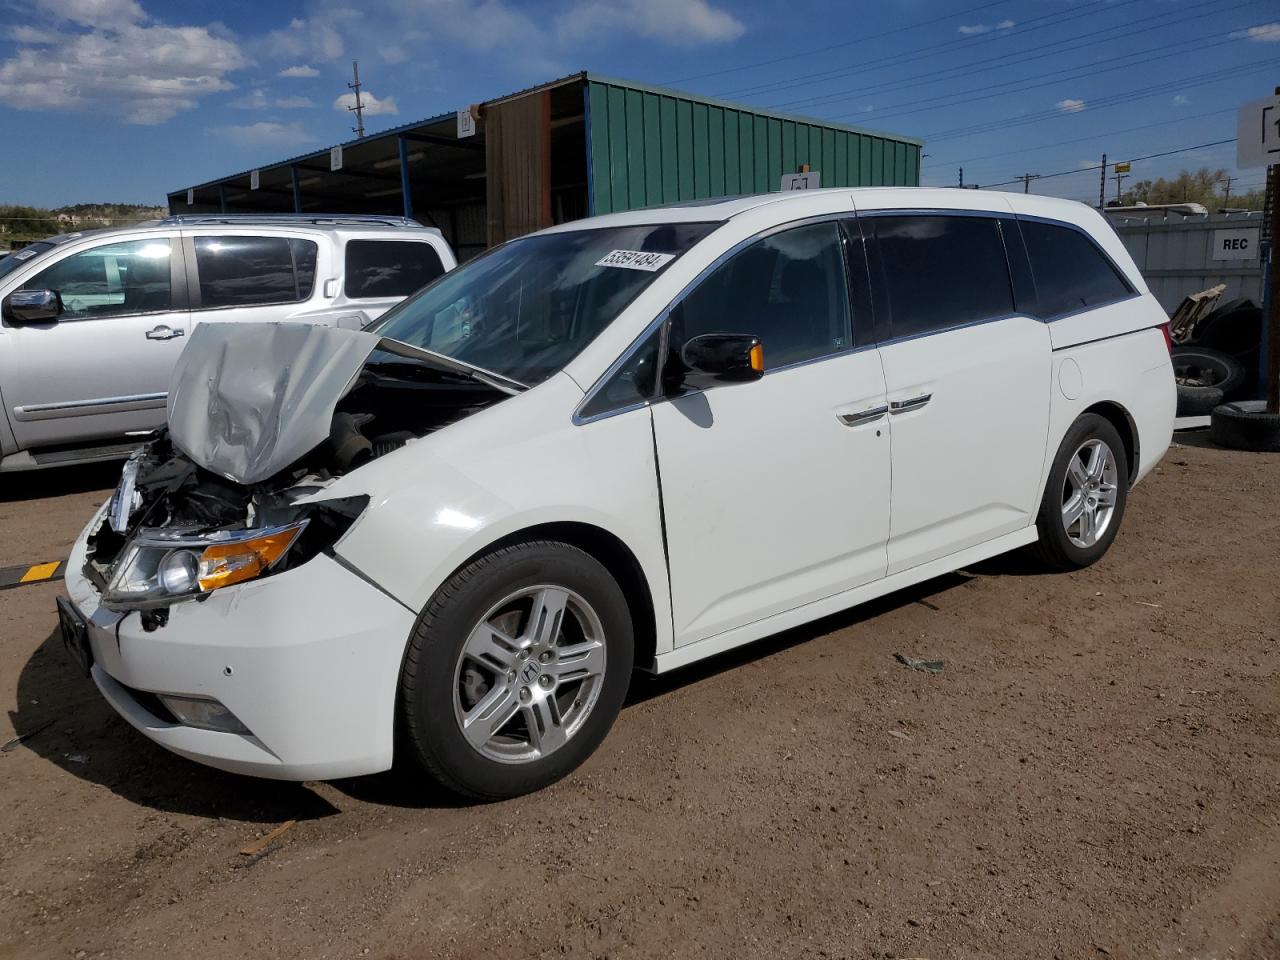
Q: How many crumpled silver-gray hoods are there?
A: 1